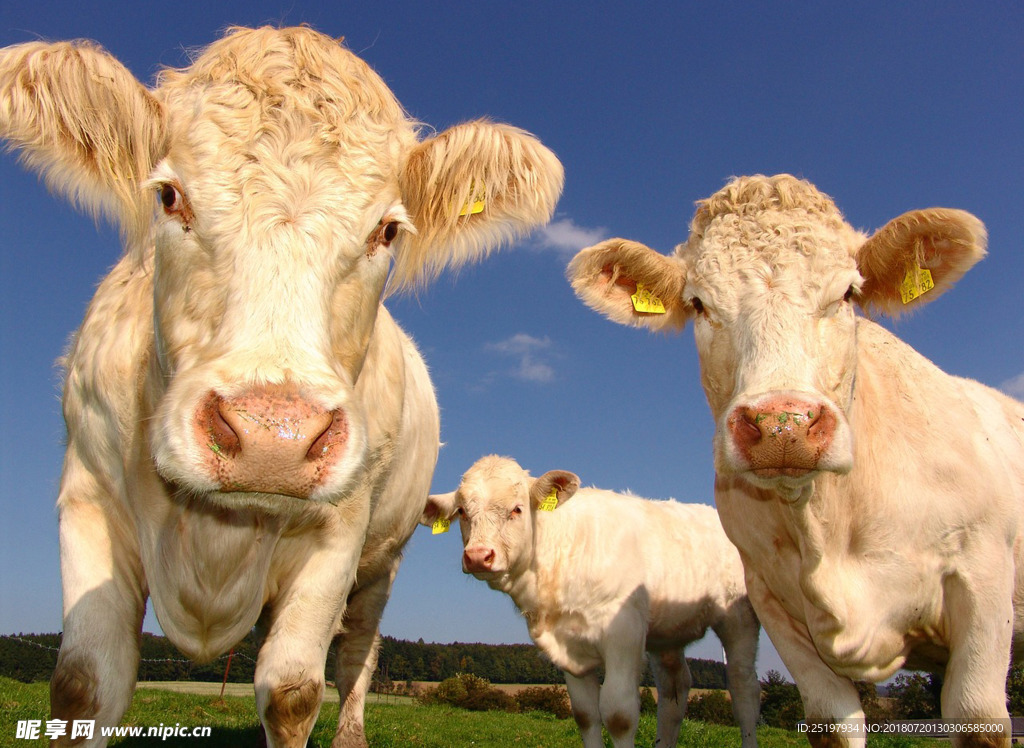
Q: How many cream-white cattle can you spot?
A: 3